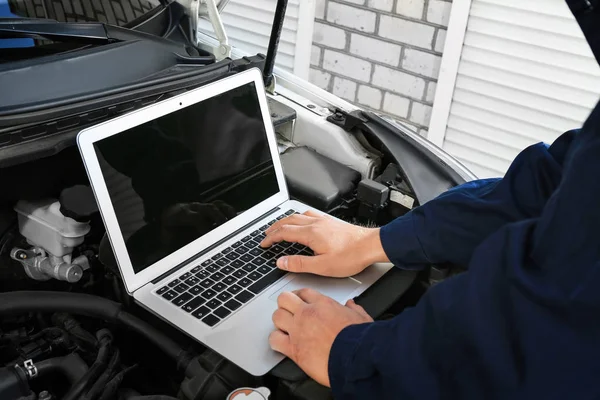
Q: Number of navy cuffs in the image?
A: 2